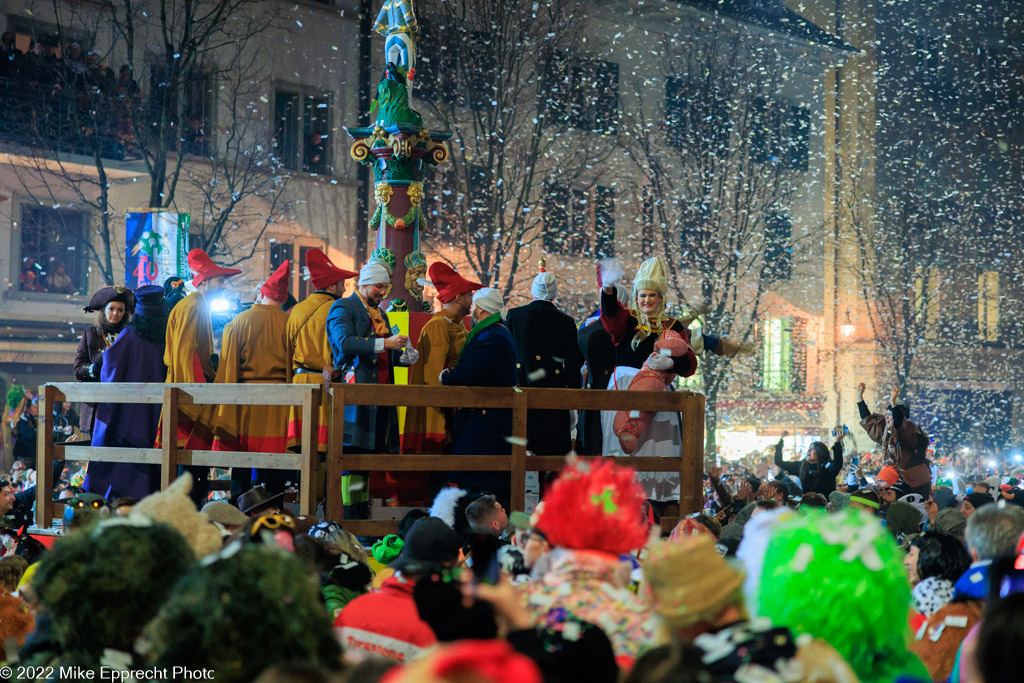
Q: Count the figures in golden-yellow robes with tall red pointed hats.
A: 4